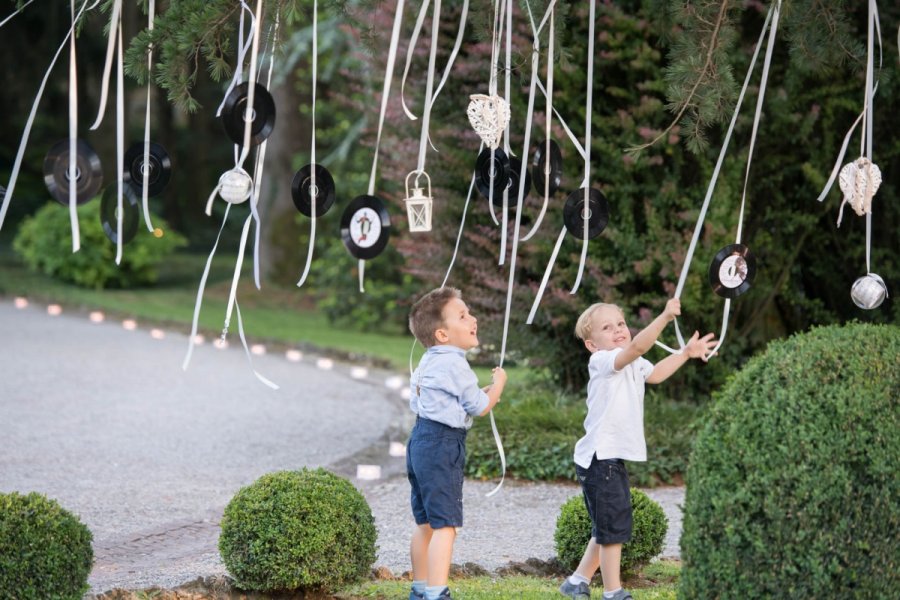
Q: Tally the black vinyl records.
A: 11